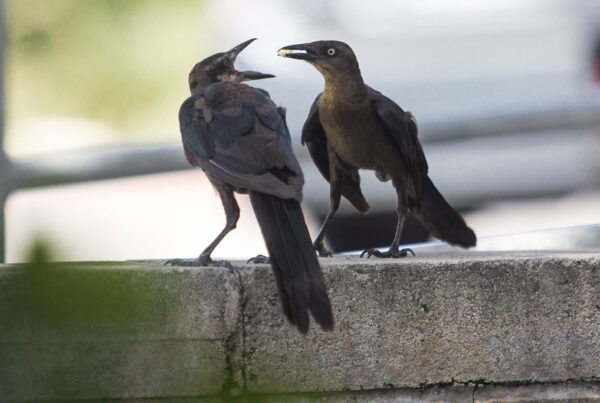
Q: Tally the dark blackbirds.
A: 2